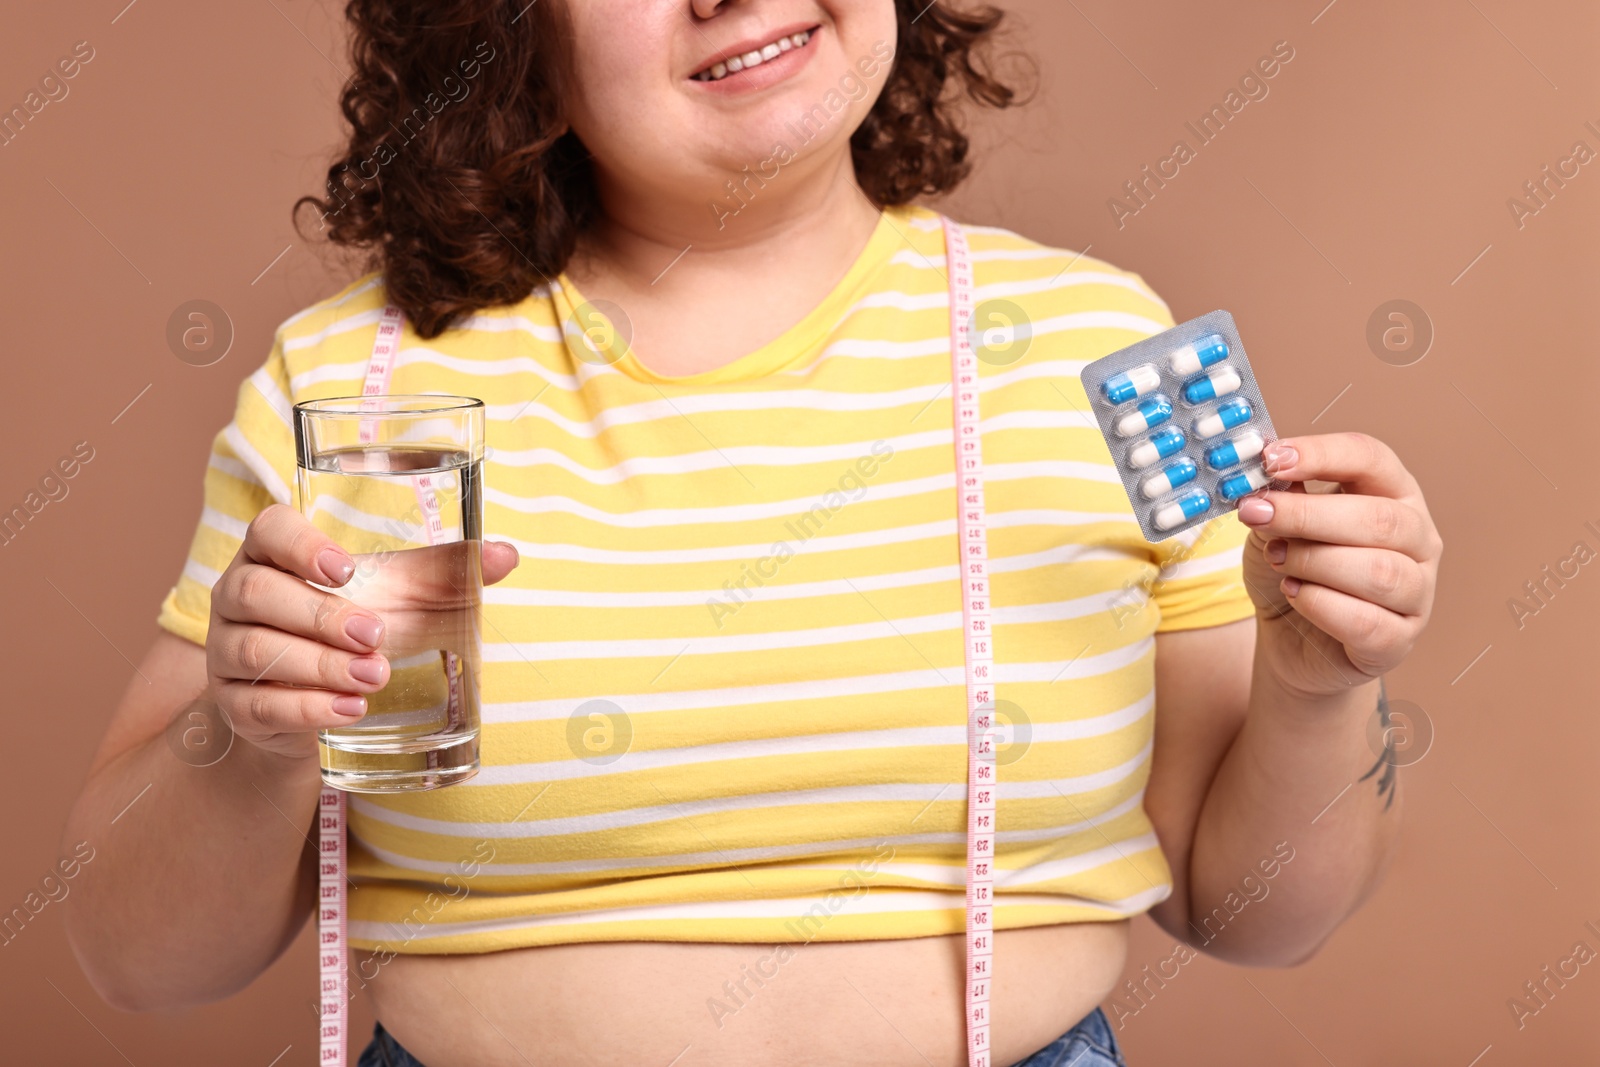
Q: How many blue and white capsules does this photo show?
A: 10